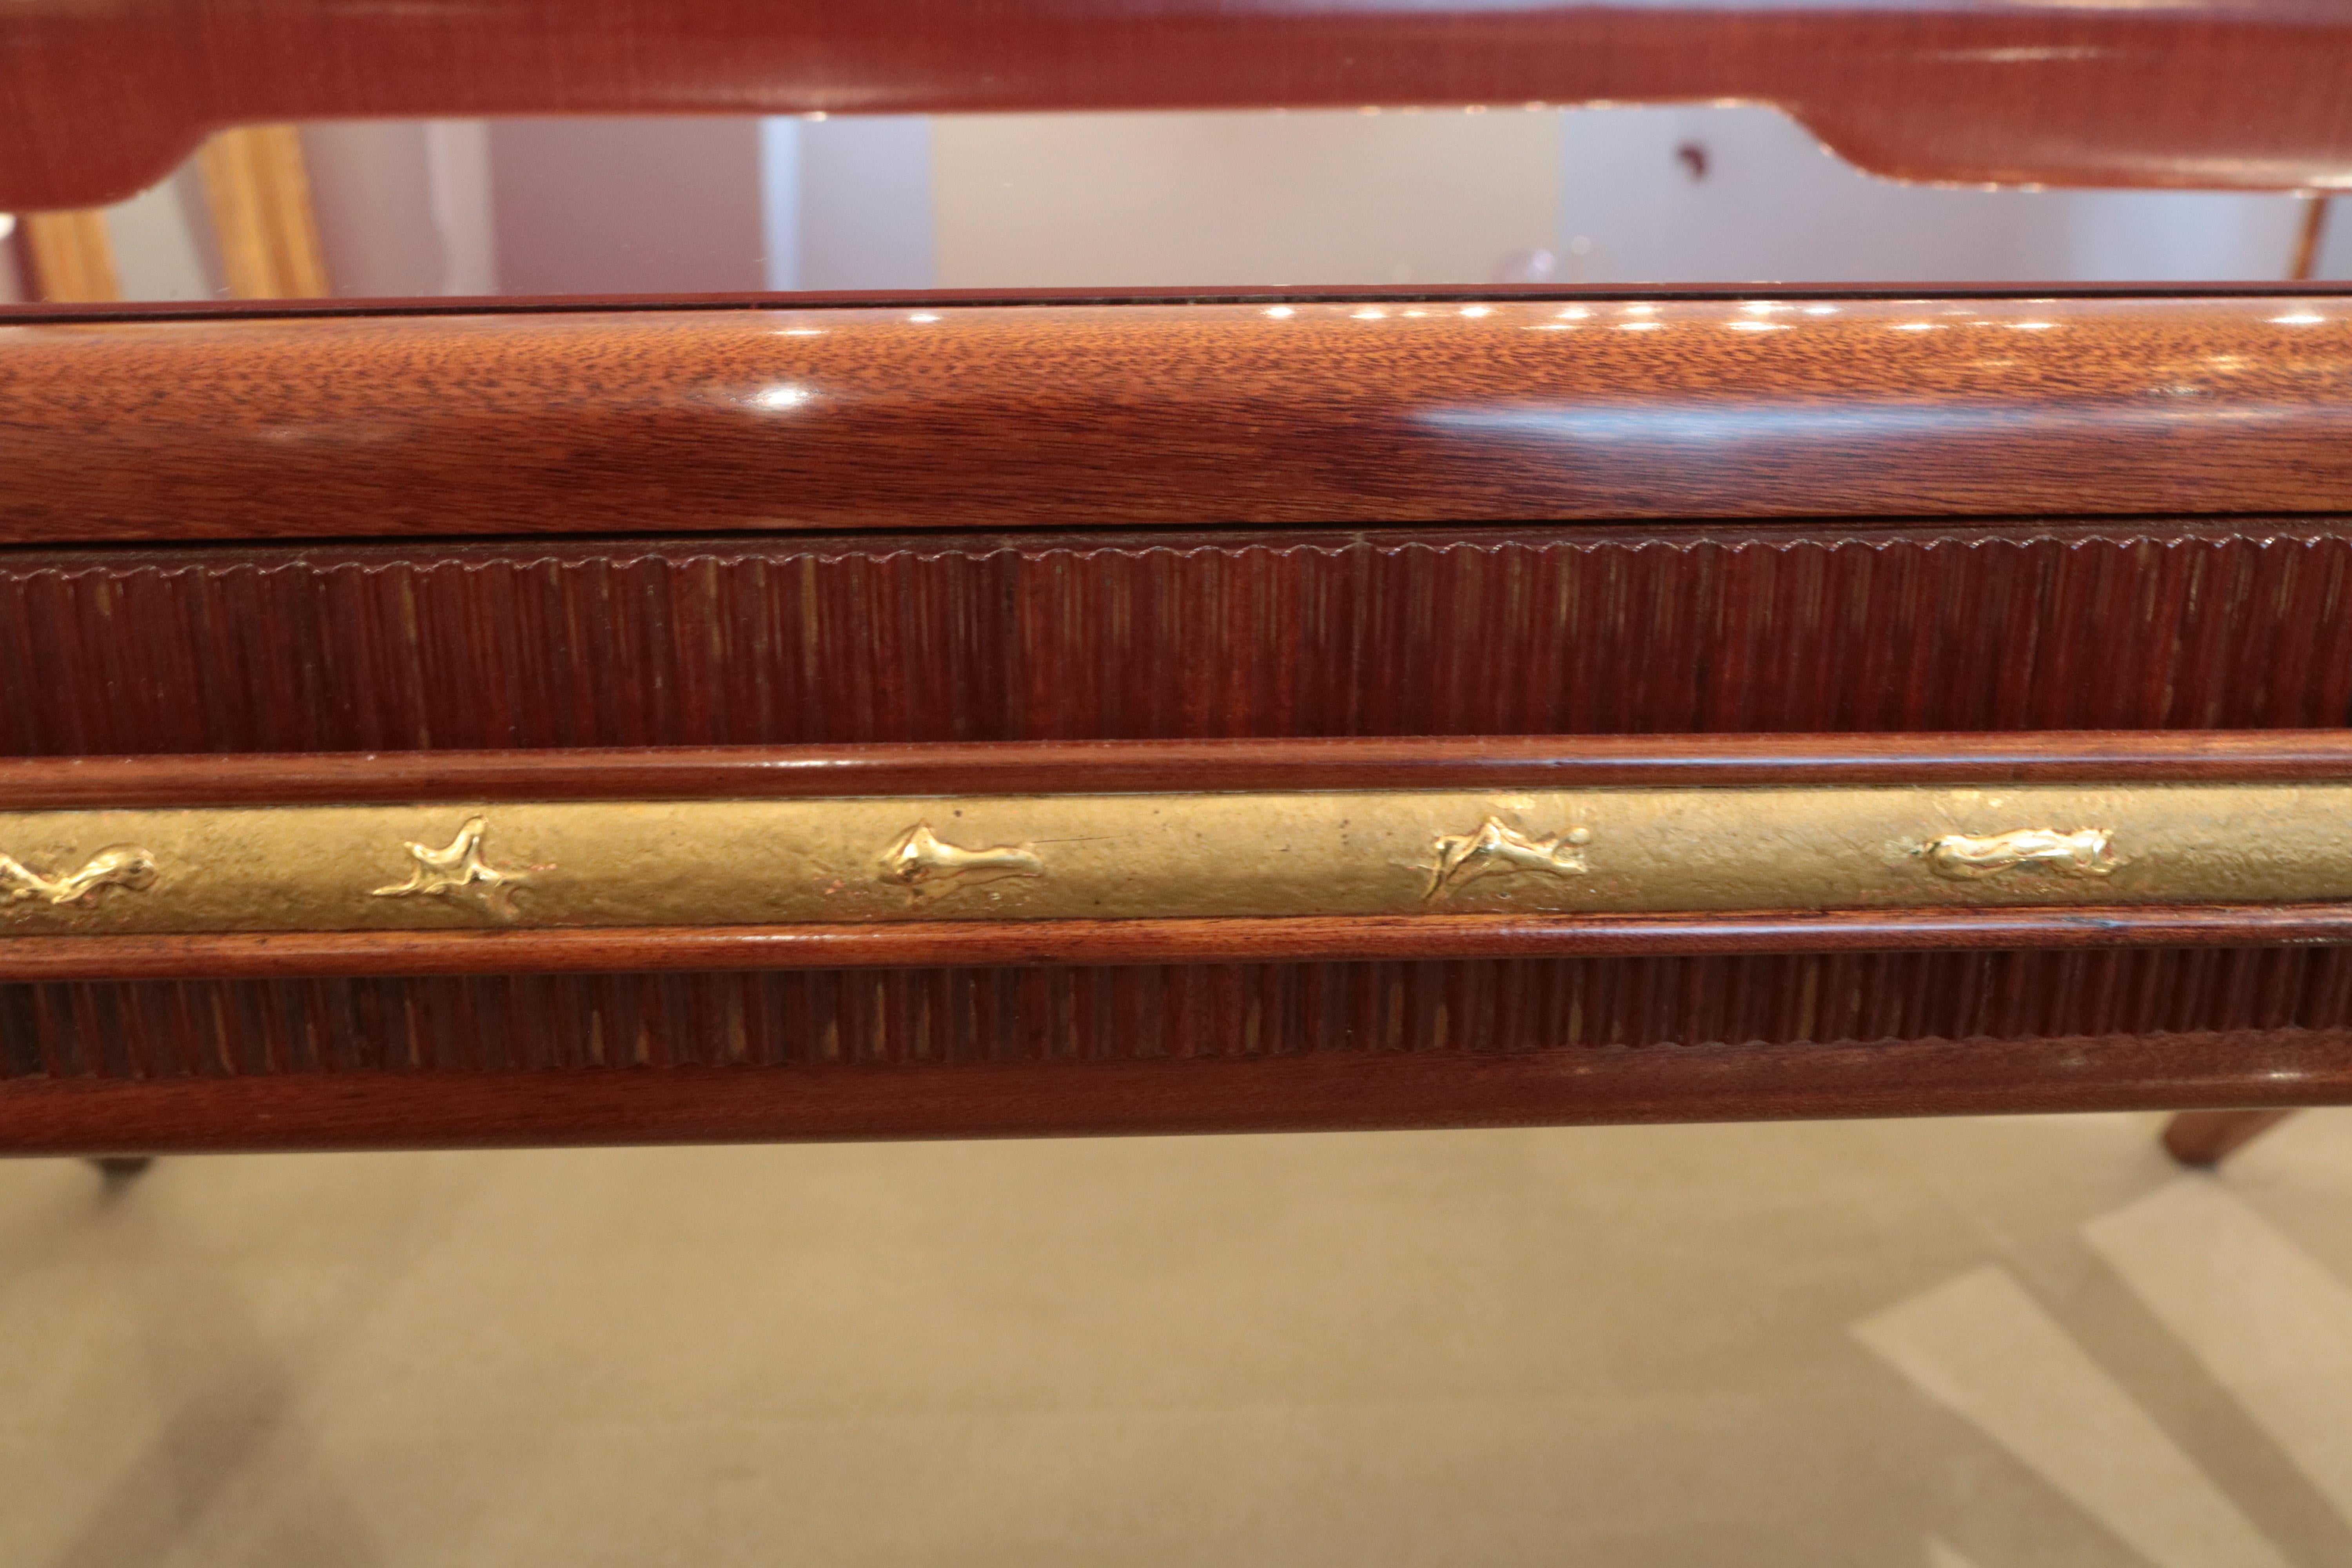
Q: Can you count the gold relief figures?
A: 5